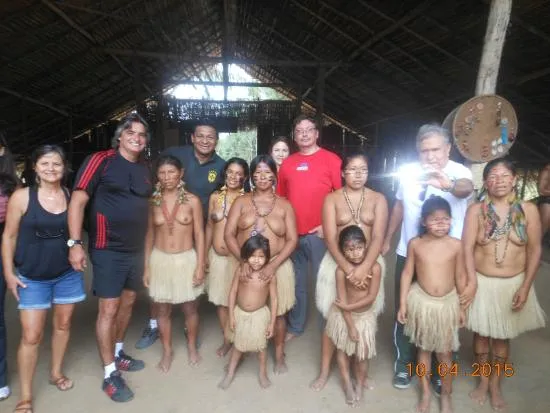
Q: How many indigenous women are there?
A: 5